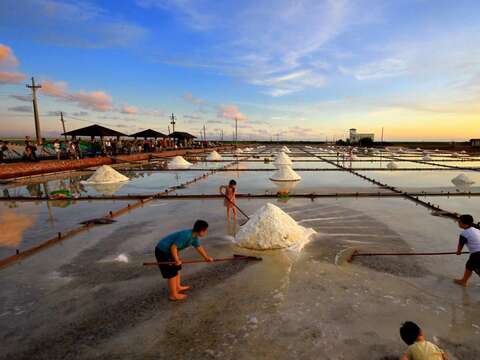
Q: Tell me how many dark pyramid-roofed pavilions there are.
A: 3